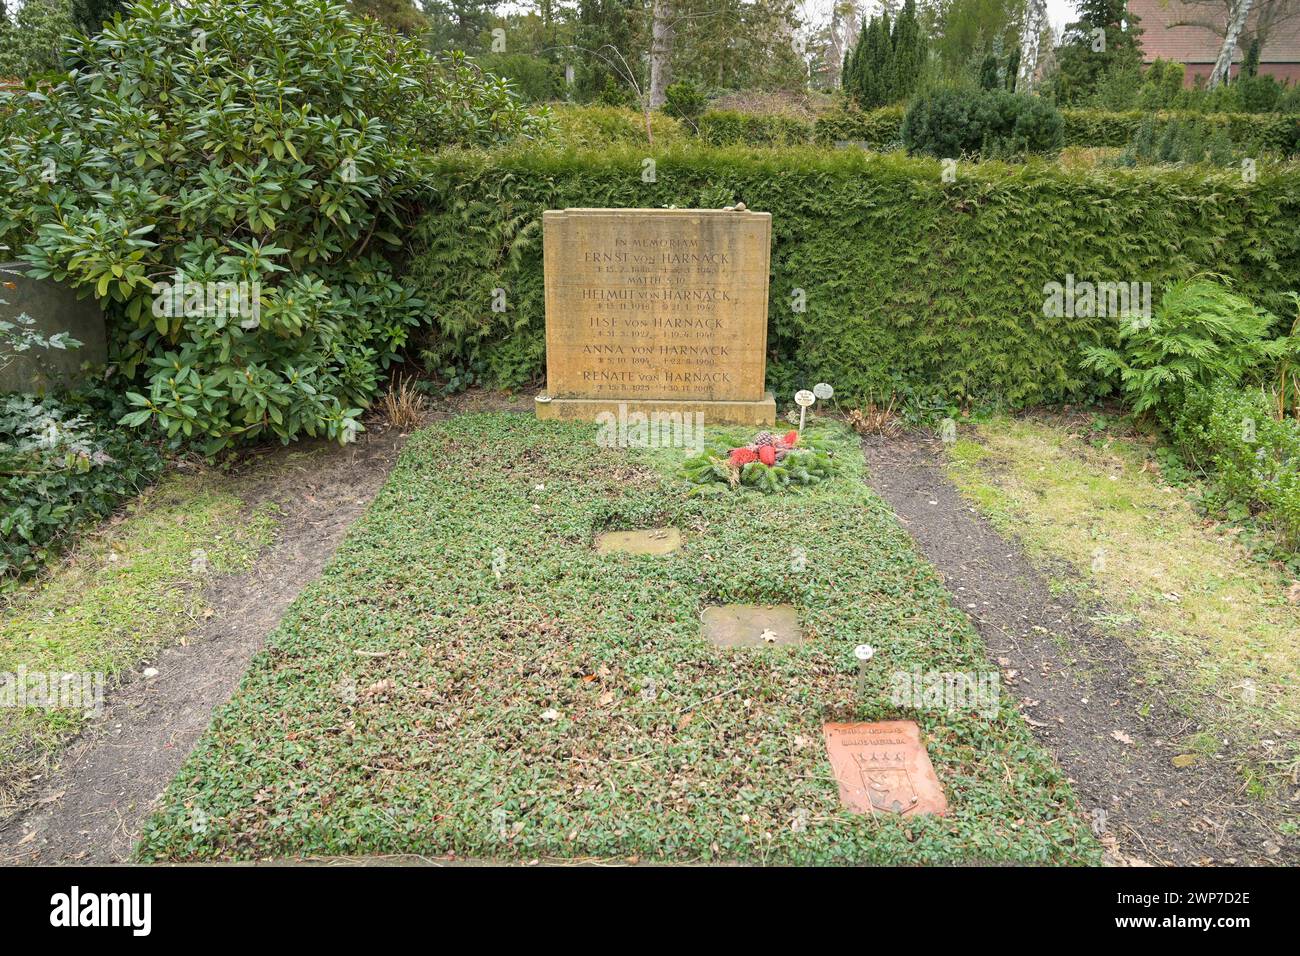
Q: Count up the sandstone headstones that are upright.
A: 1